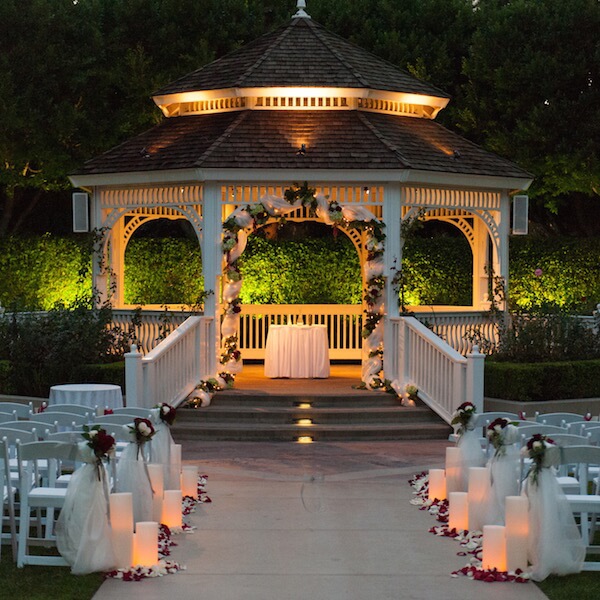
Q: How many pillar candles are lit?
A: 12